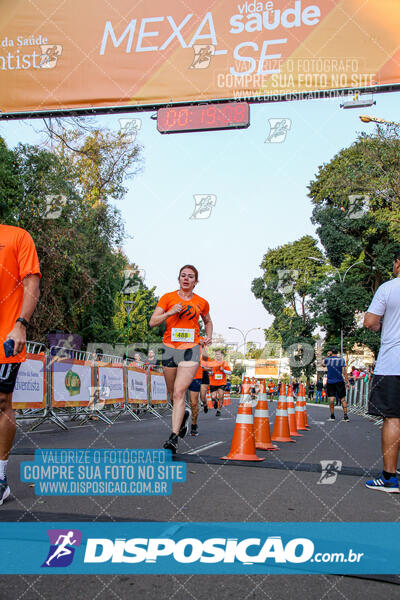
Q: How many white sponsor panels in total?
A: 5